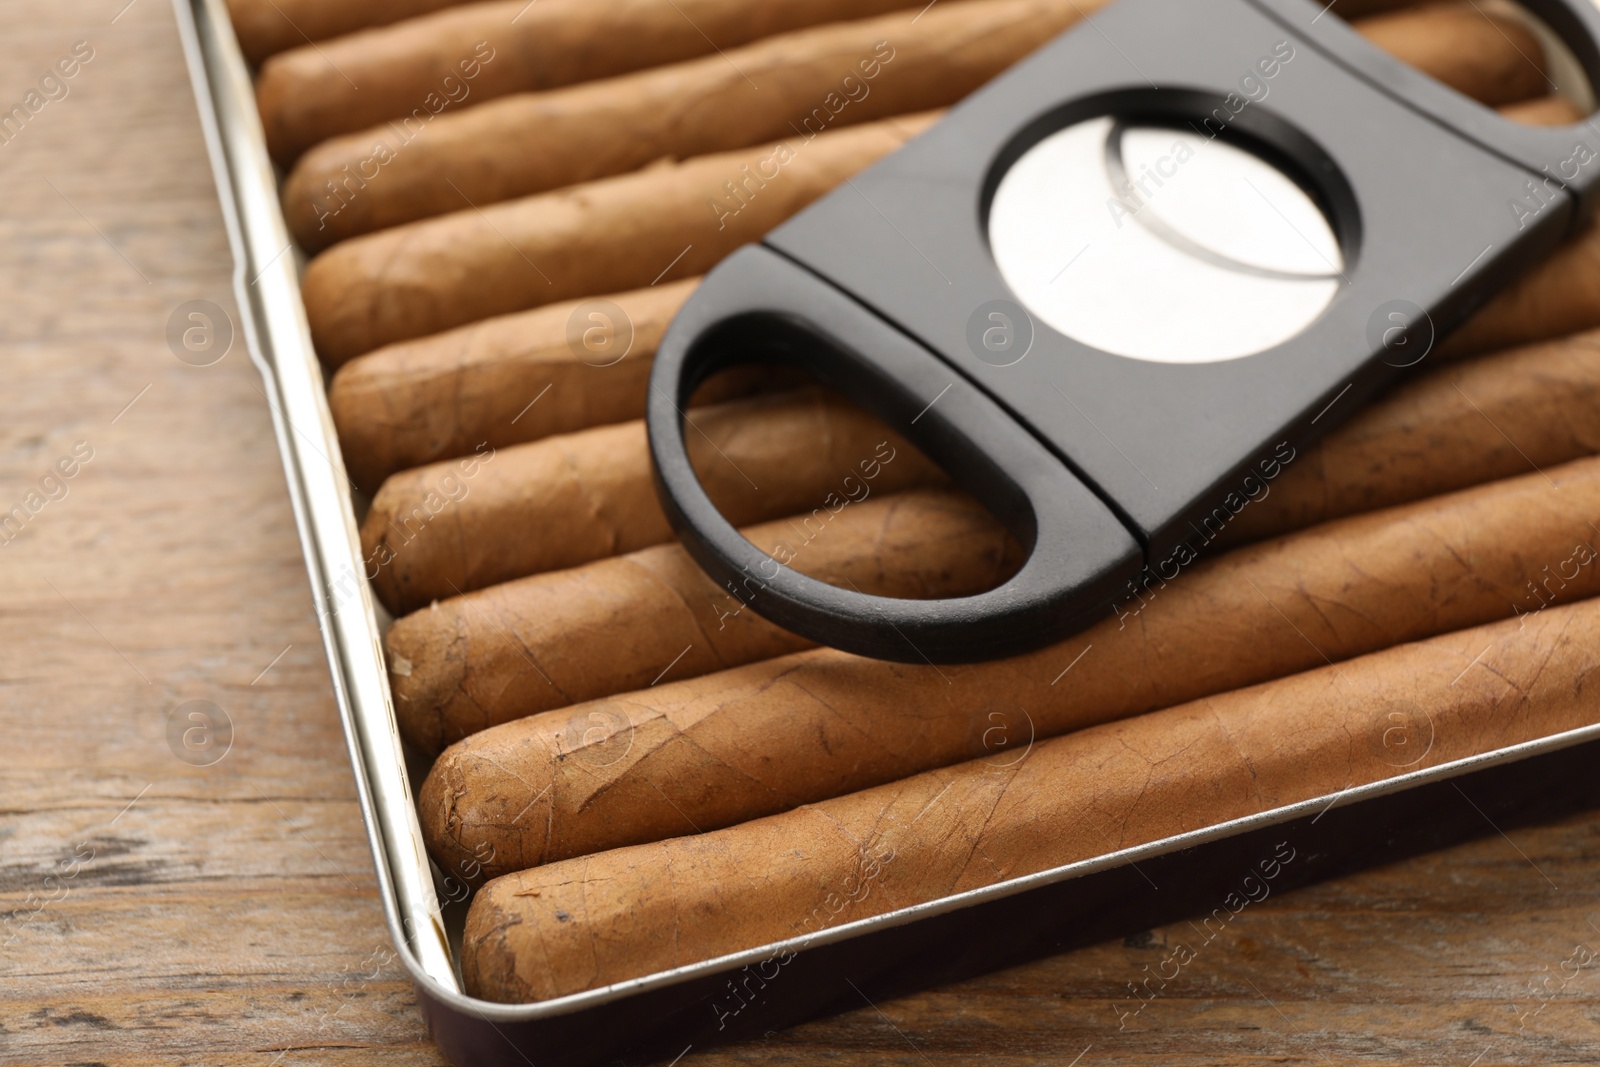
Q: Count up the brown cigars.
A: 9